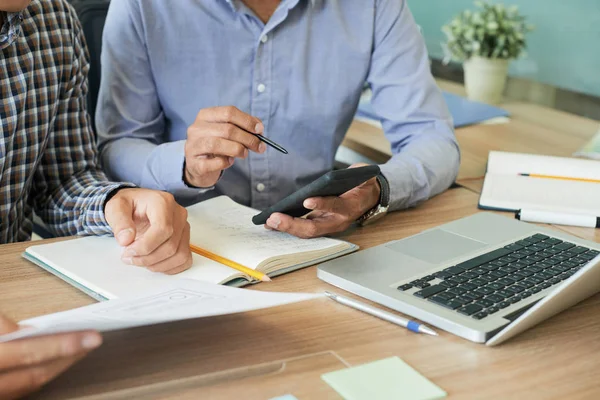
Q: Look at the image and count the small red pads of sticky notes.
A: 0